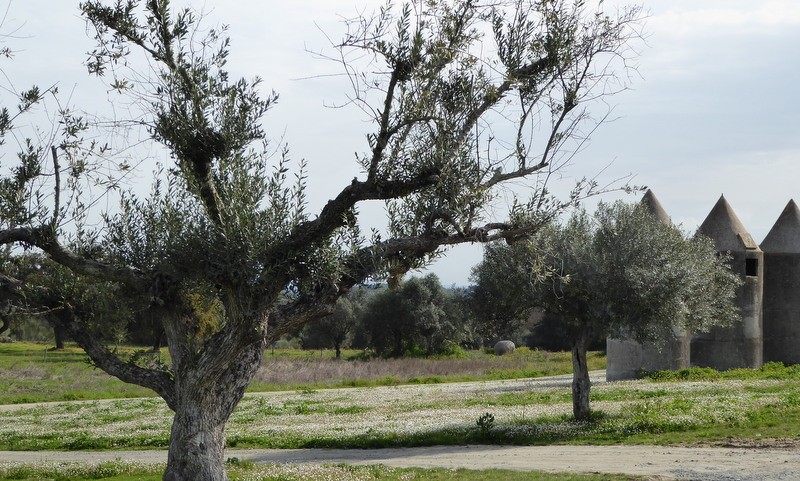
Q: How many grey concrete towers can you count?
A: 3